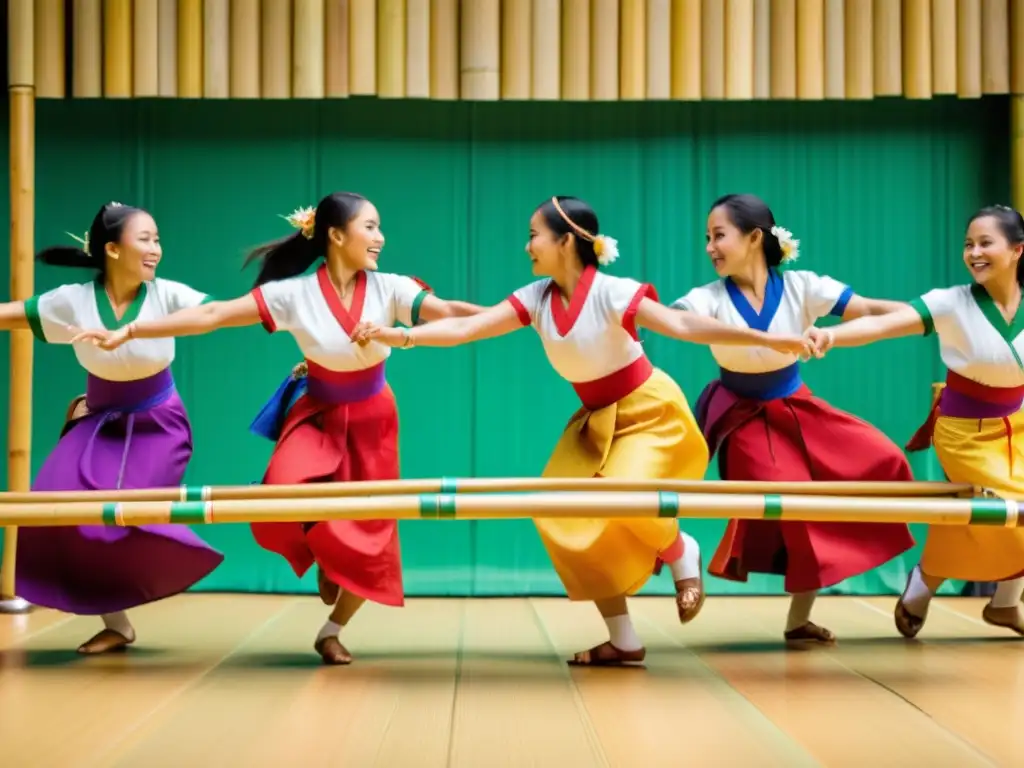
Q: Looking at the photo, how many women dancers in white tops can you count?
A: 5